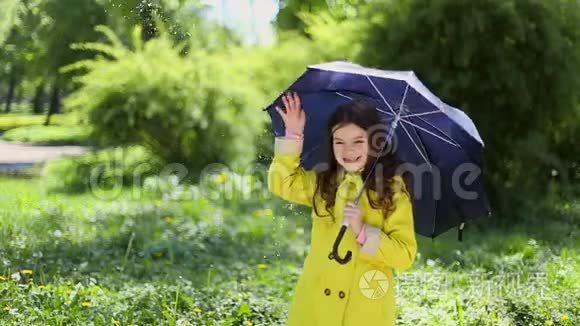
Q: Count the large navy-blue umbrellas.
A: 1